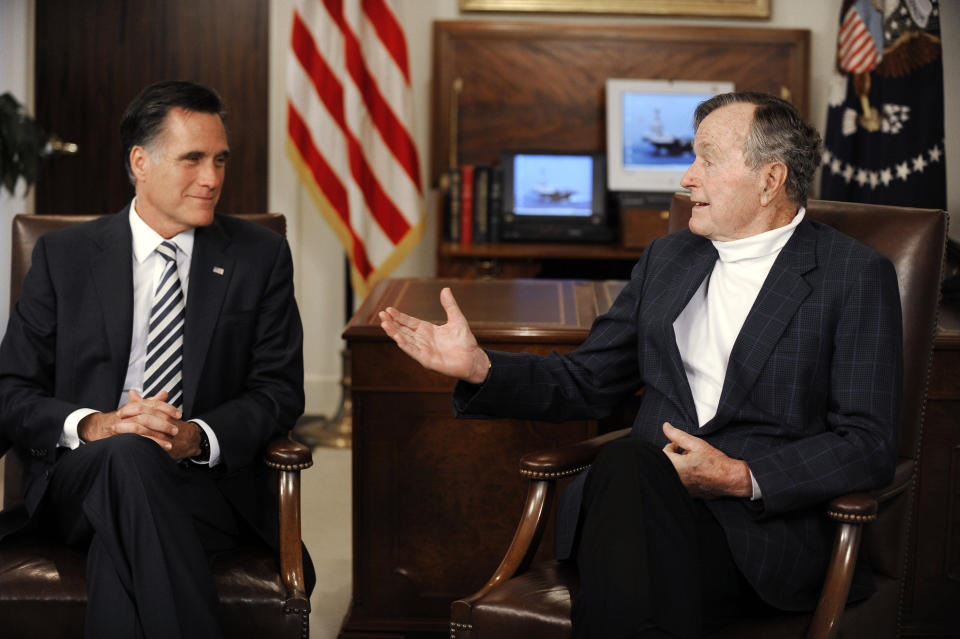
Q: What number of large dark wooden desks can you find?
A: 1